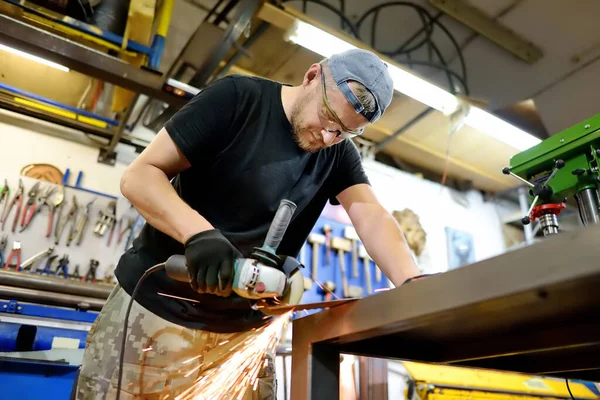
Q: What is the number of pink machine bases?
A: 0